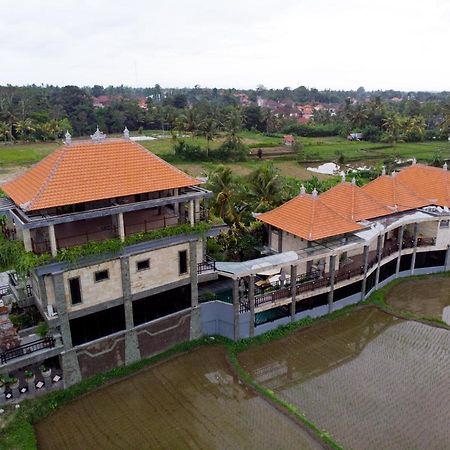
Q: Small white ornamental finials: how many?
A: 11